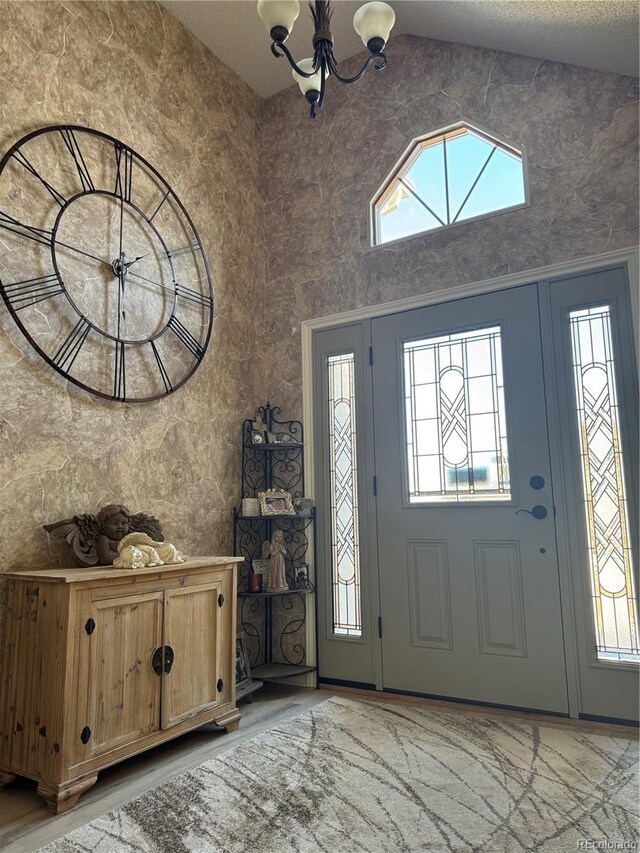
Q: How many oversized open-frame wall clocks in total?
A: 1